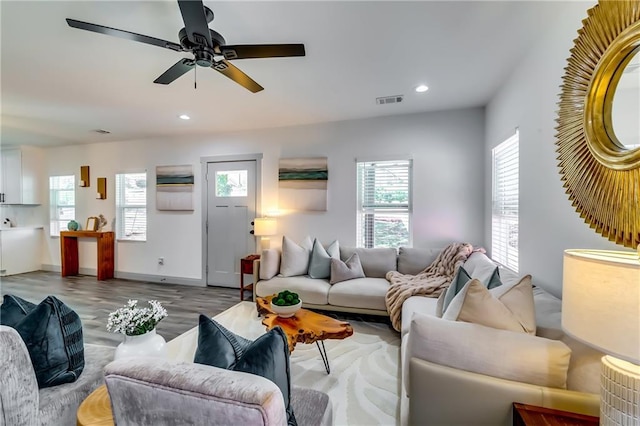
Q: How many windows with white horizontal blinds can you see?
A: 4